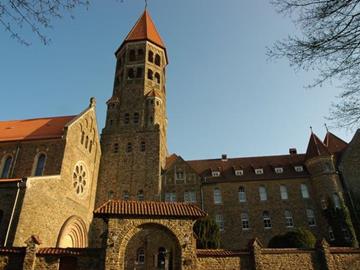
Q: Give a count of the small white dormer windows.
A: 5